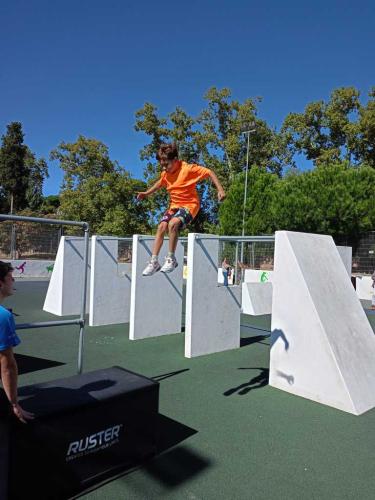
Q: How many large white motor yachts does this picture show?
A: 0